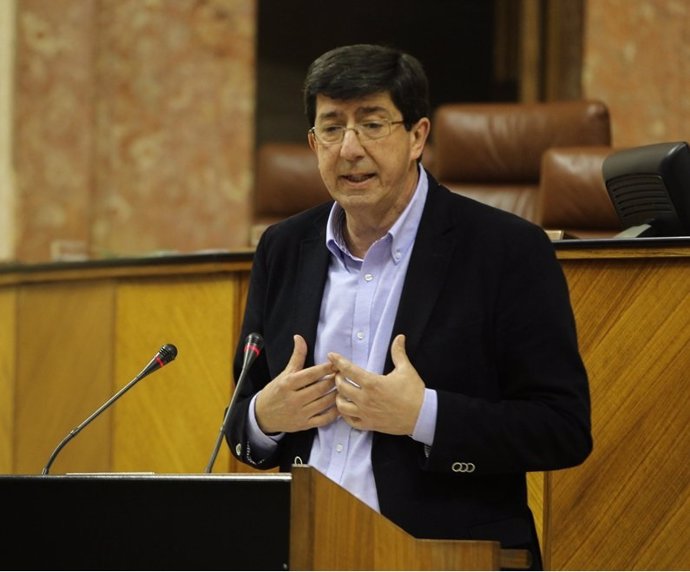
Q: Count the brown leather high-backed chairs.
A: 3